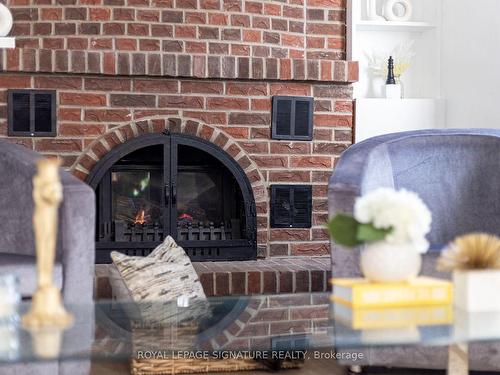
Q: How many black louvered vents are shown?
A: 3